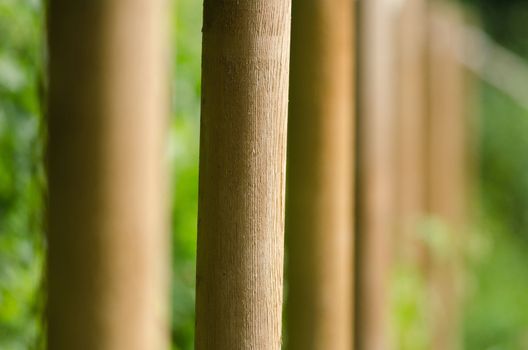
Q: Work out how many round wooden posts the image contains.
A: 6